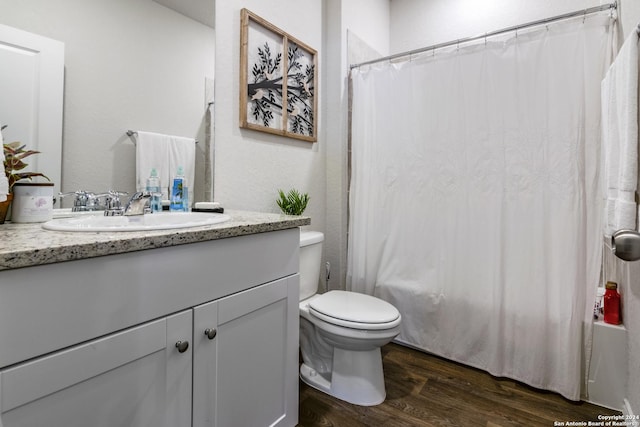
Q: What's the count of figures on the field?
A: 0